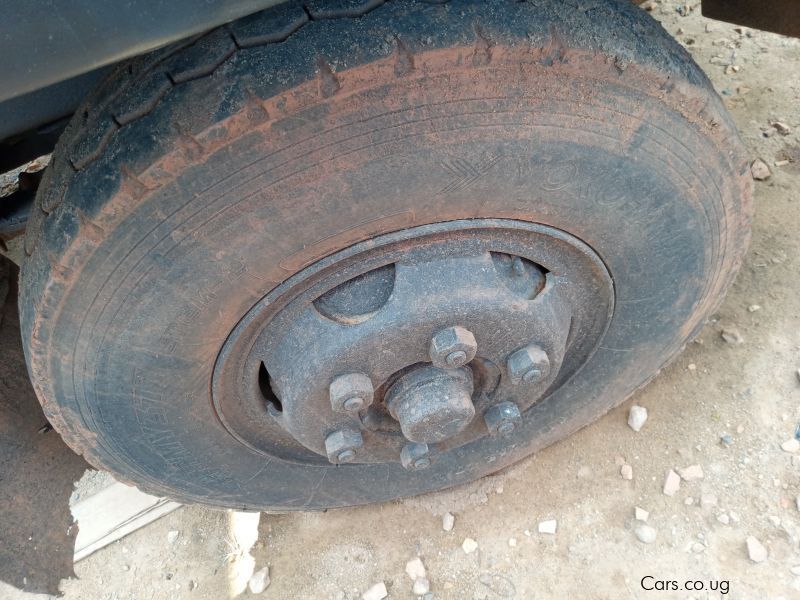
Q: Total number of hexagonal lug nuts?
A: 6